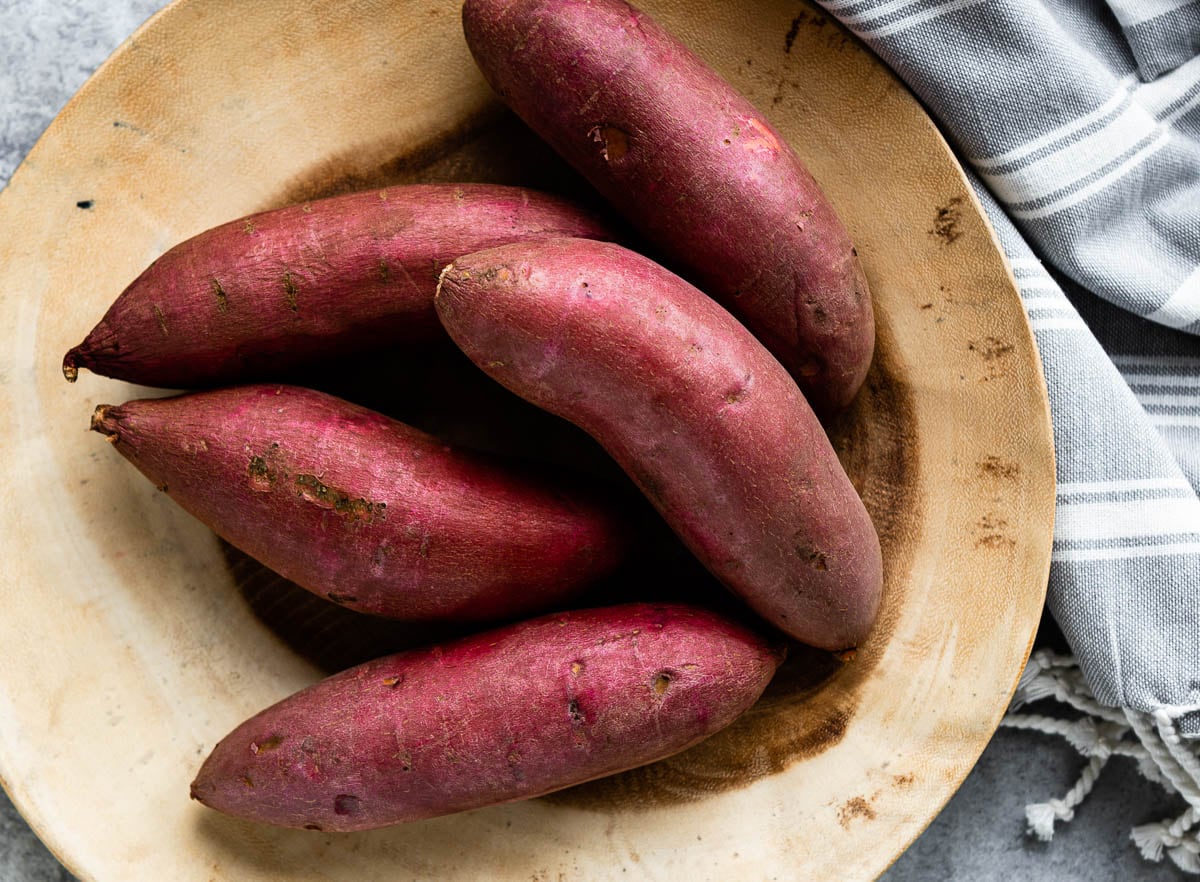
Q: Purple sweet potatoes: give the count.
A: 5